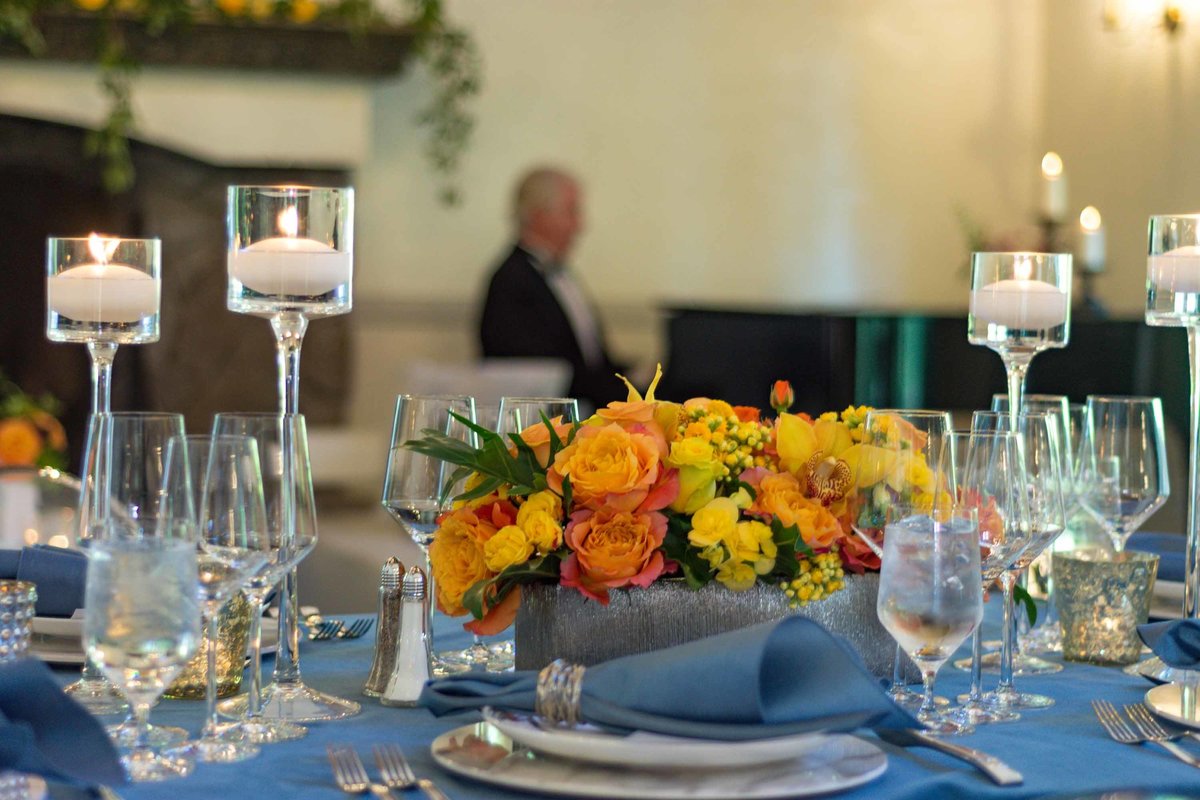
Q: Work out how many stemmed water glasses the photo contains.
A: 2